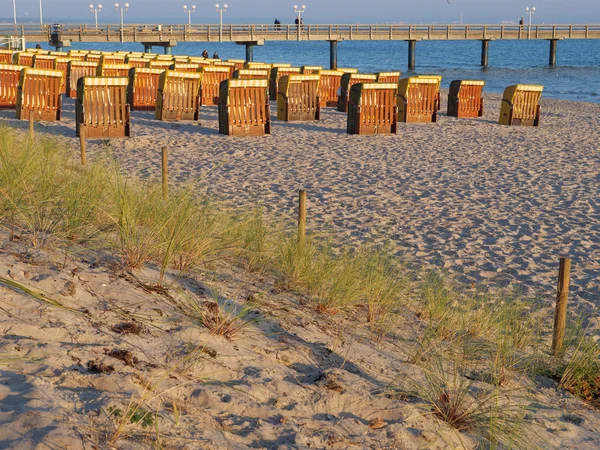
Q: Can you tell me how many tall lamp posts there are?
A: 6